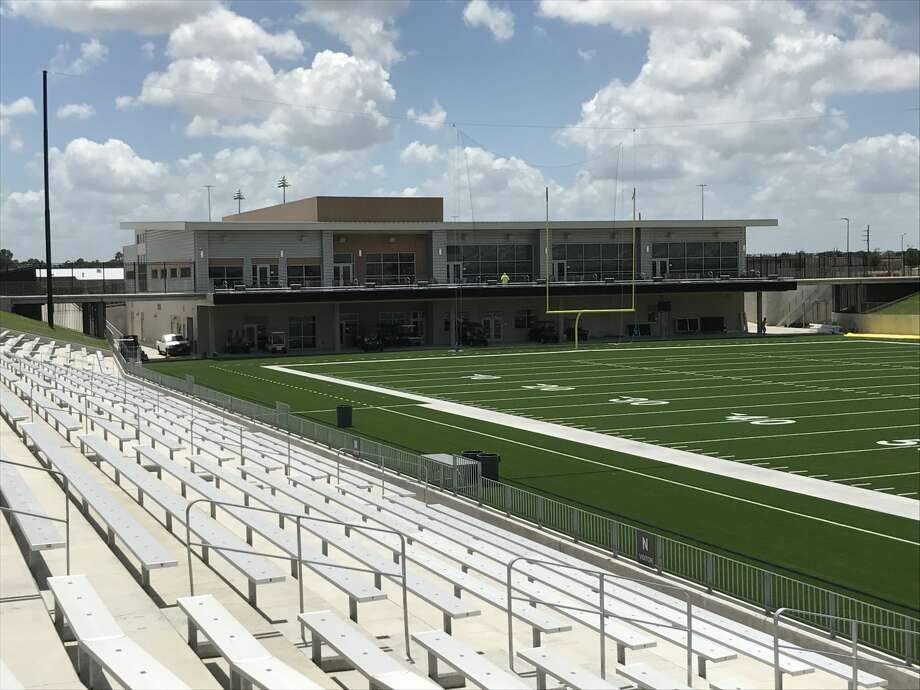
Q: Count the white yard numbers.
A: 5